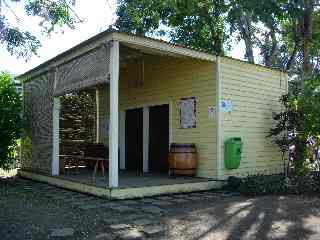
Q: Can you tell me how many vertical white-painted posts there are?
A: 2